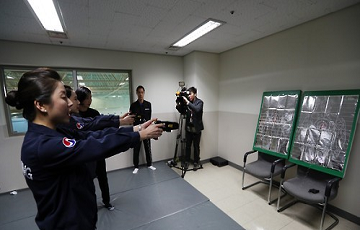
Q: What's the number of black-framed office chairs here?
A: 2